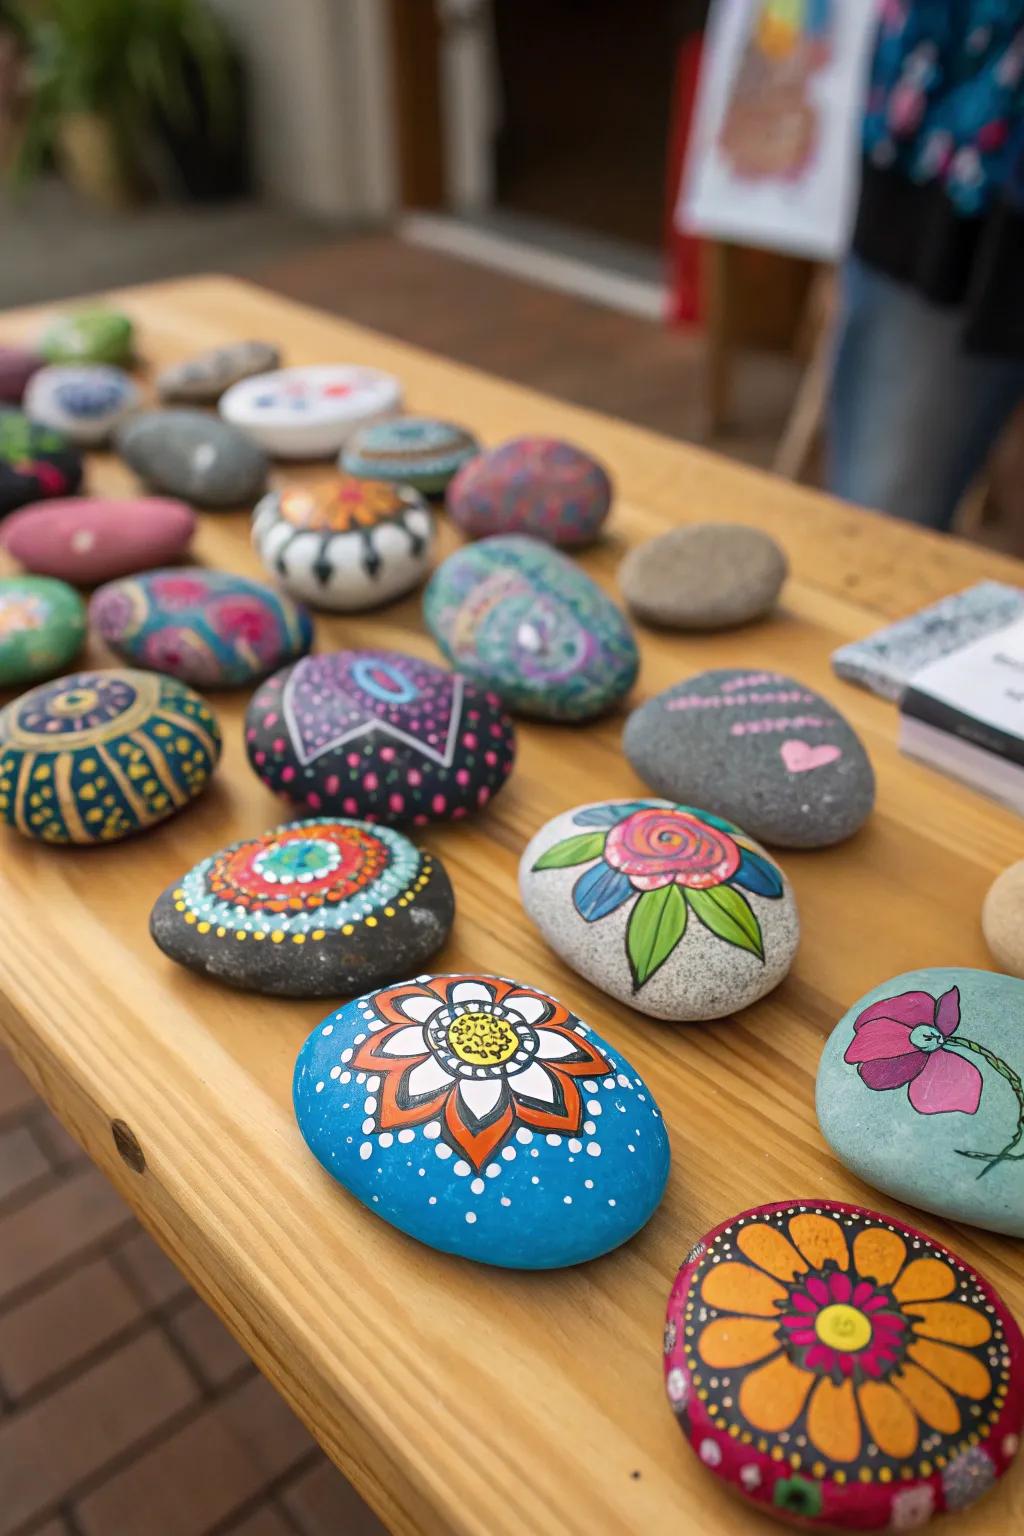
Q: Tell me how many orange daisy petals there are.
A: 12